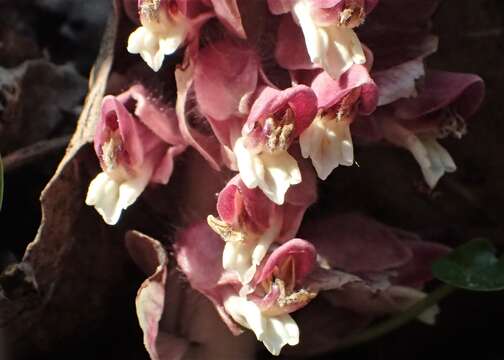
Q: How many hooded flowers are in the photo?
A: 8